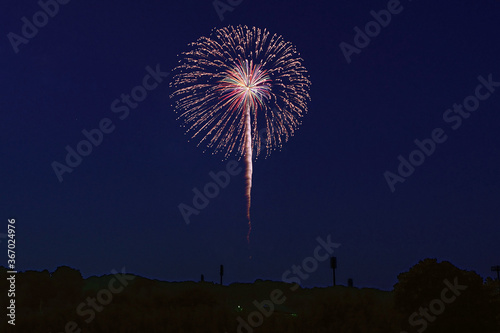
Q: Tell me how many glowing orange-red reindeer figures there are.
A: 0